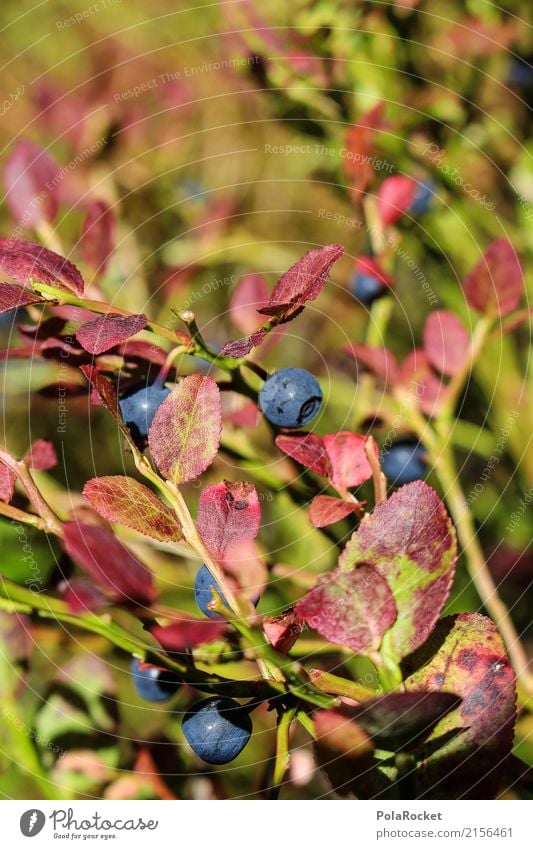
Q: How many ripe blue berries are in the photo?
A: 8